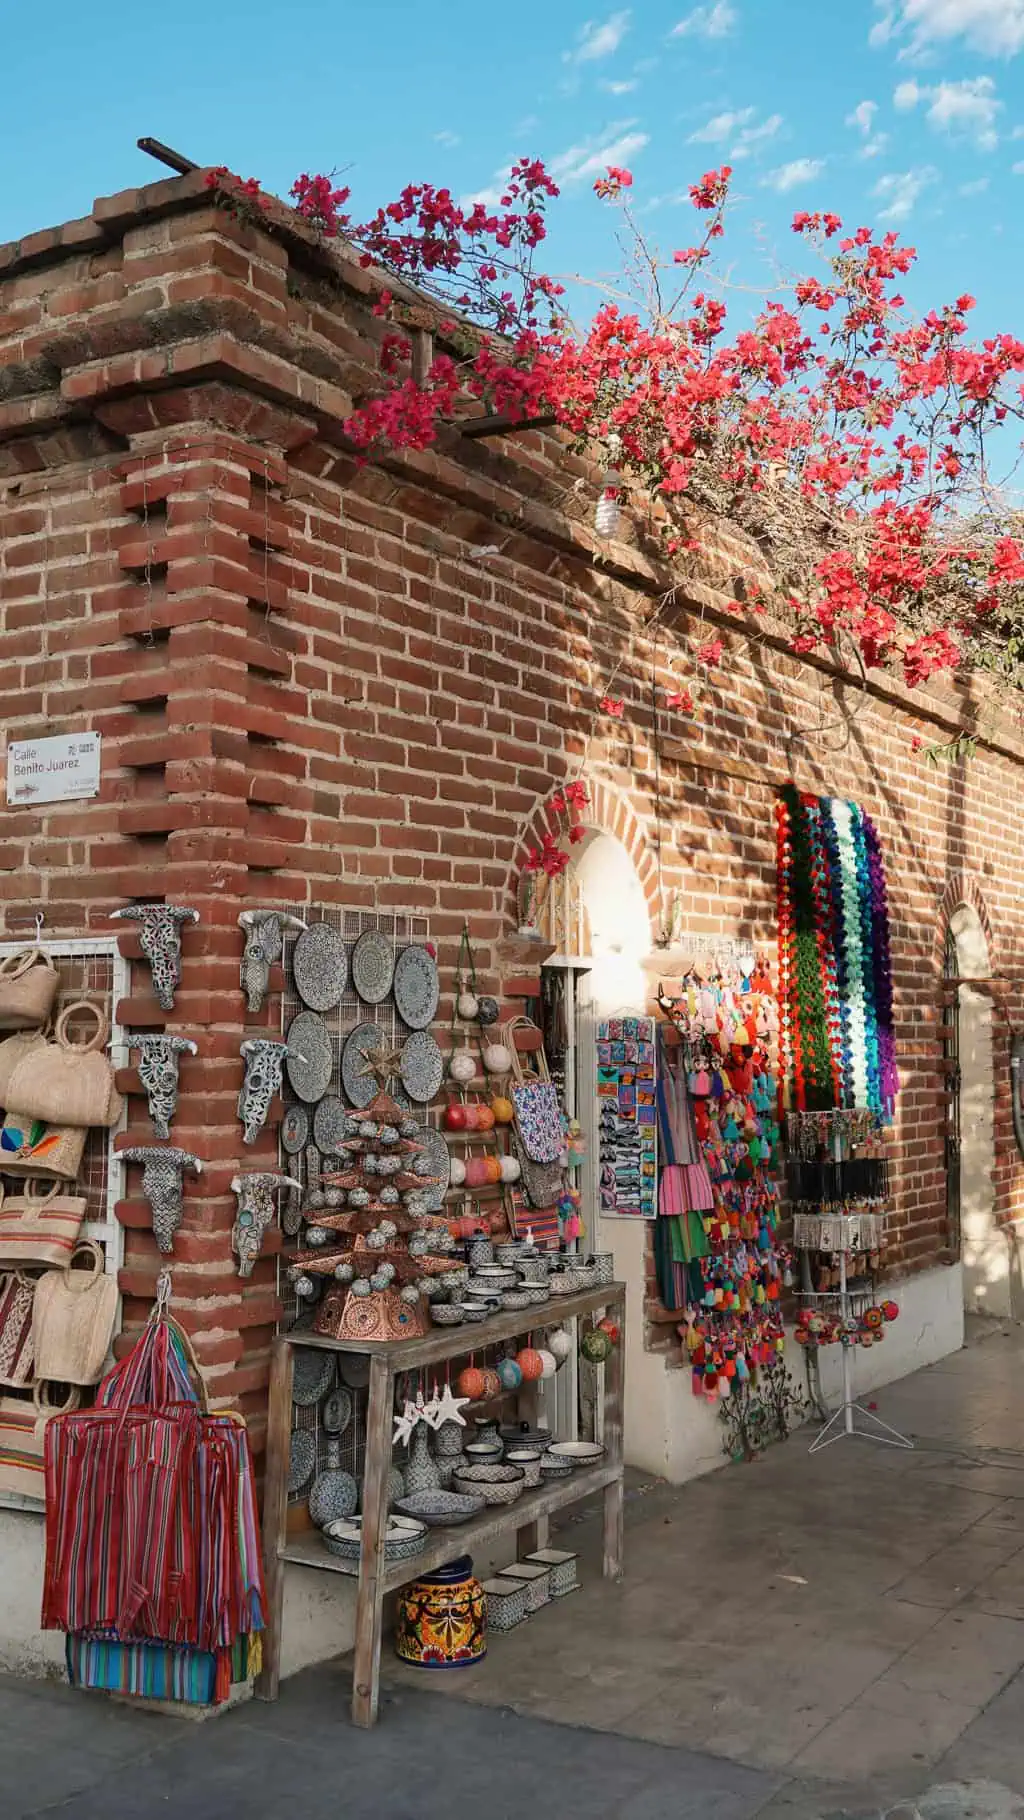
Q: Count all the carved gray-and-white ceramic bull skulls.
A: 6